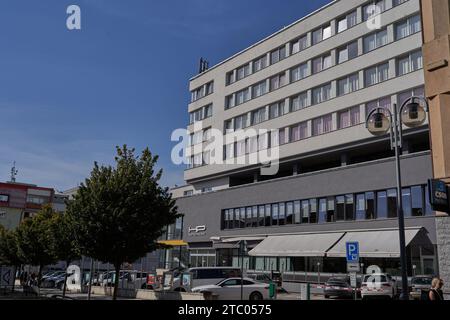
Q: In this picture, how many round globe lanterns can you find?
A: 2